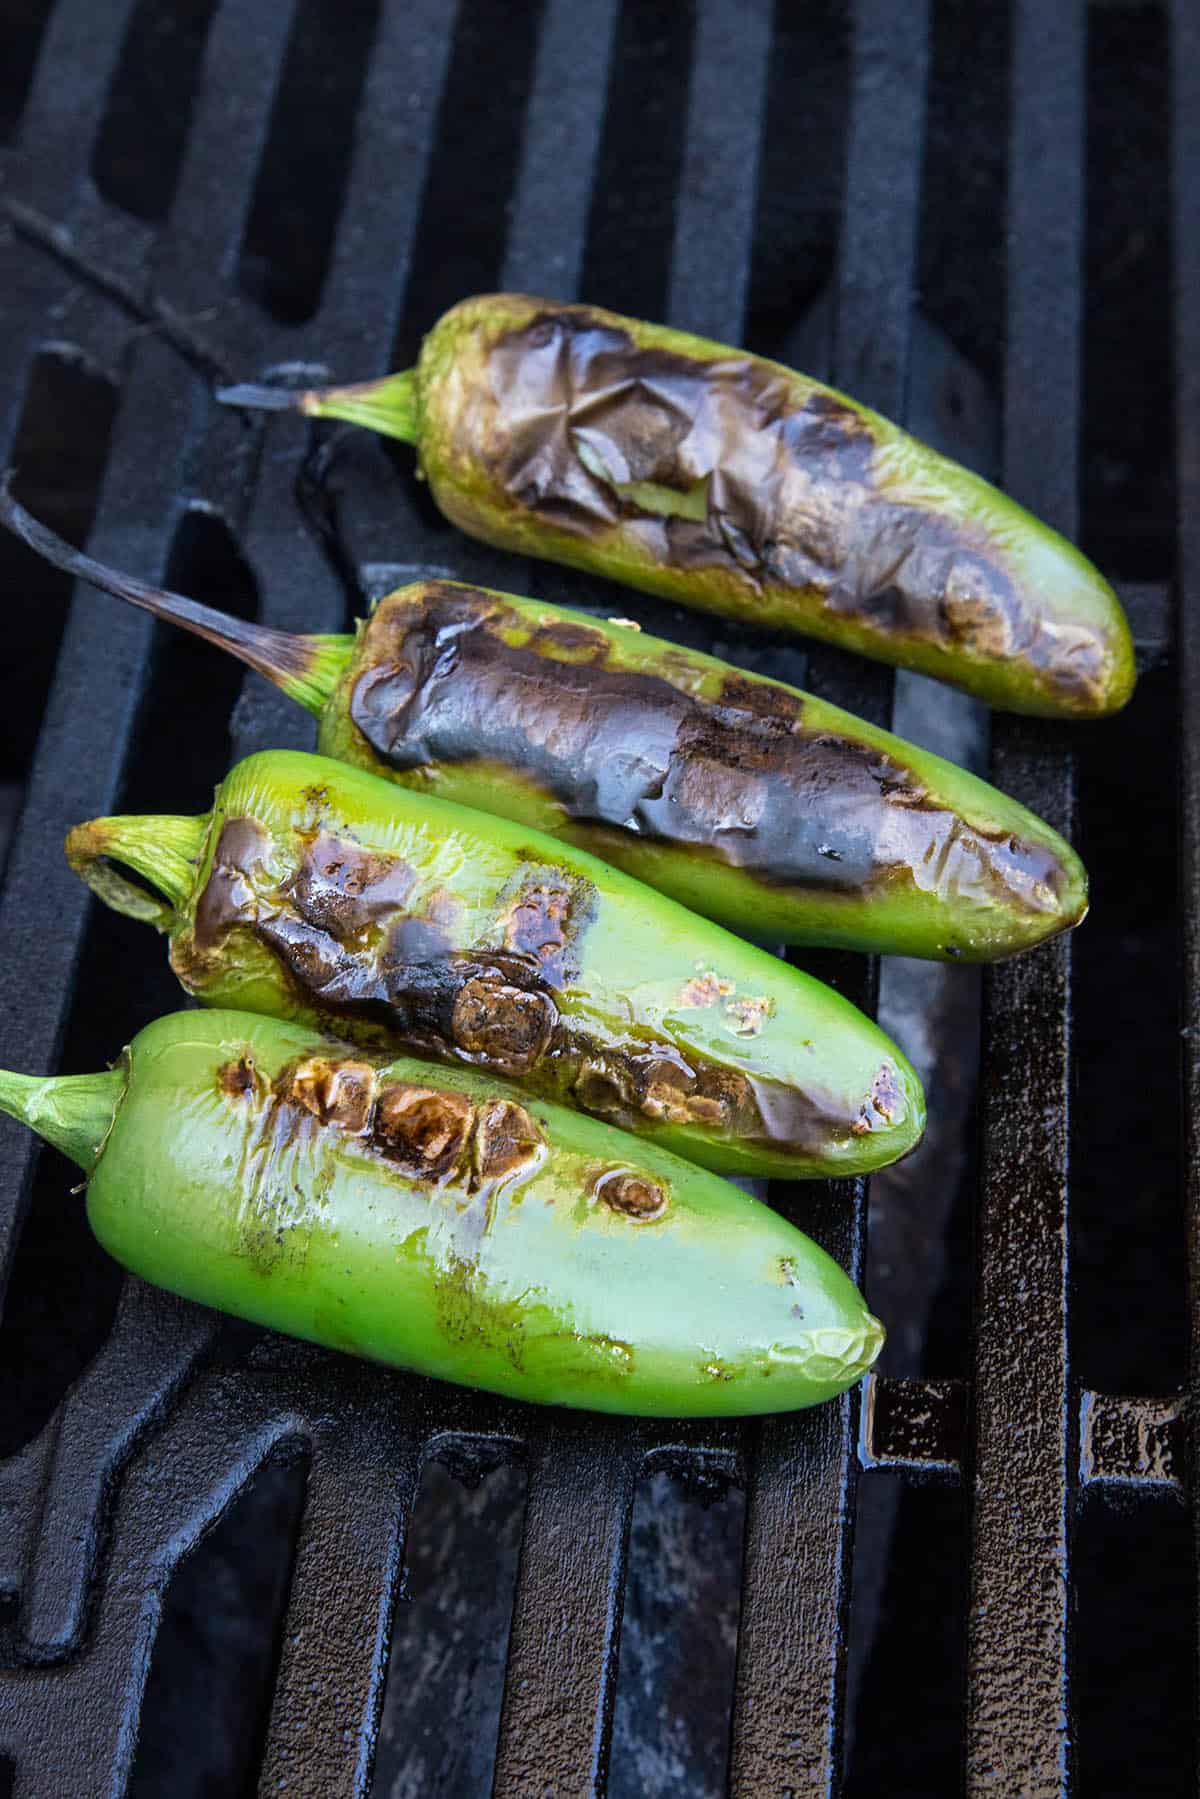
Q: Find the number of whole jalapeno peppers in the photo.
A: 4